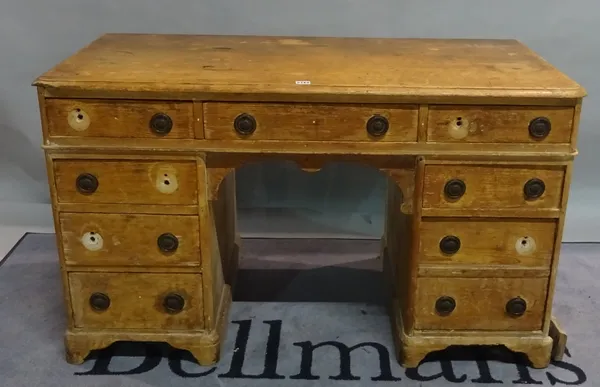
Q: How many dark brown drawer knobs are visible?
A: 13